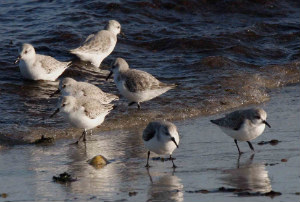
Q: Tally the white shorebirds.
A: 7